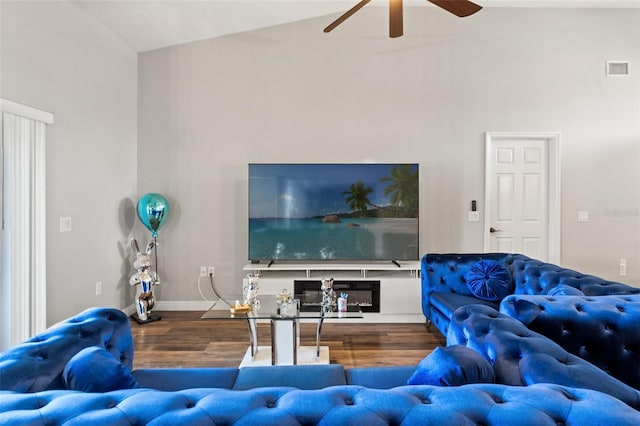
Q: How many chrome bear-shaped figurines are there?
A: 2